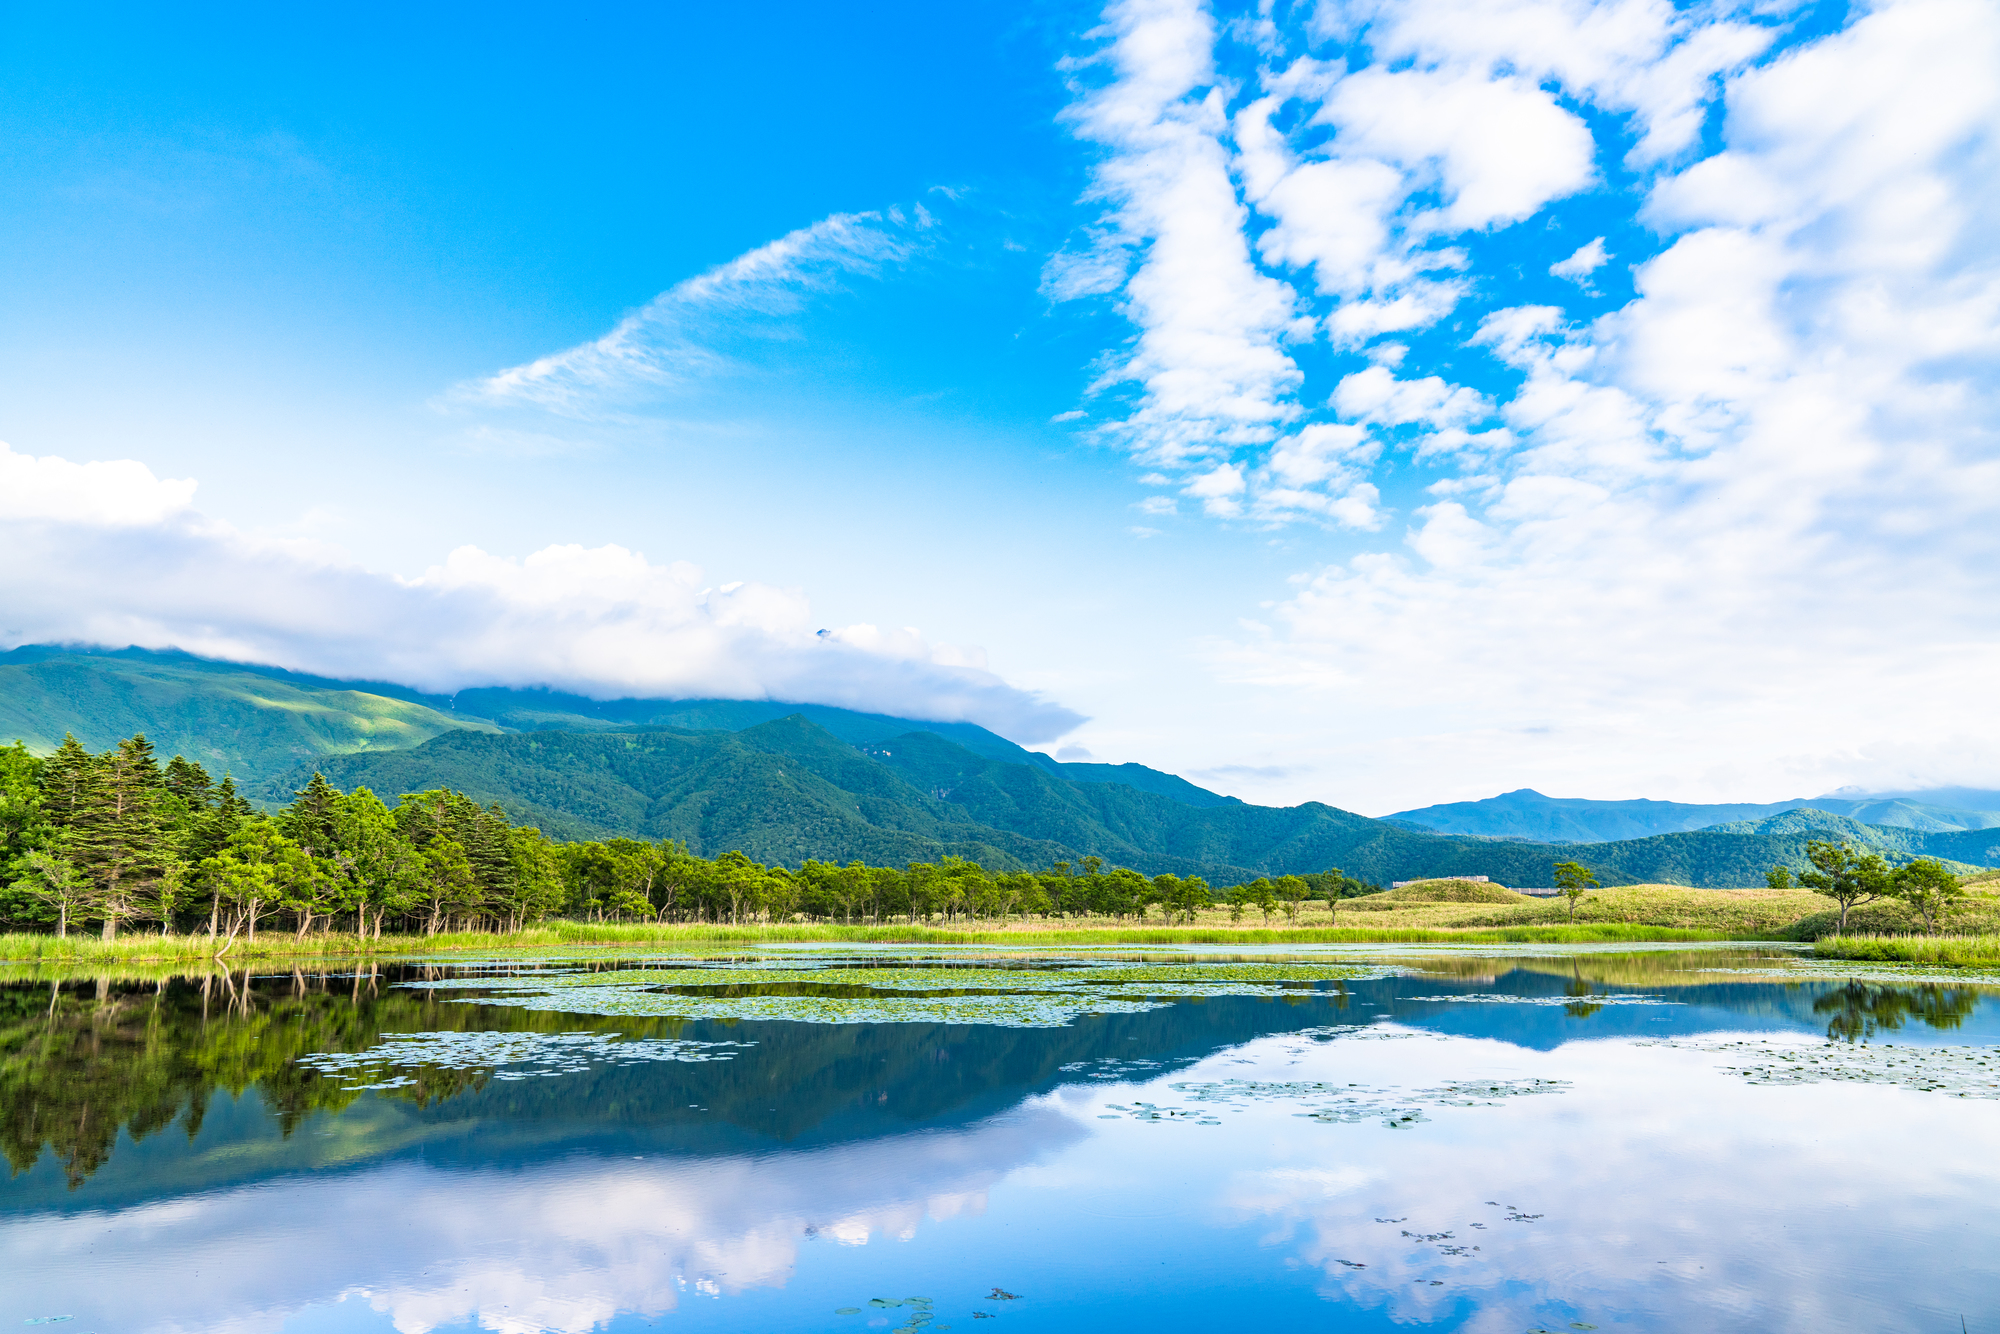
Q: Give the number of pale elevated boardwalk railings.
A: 2